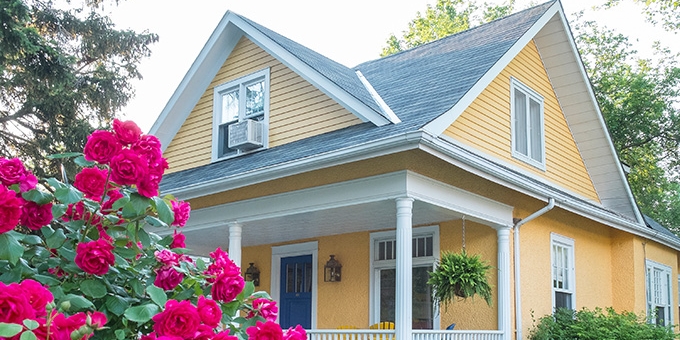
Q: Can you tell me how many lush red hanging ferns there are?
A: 0